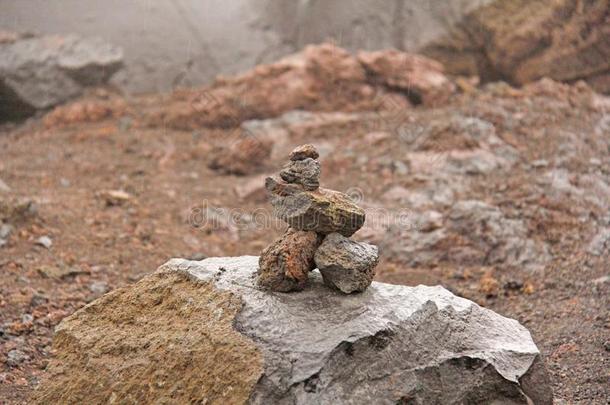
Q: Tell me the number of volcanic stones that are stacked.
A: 5